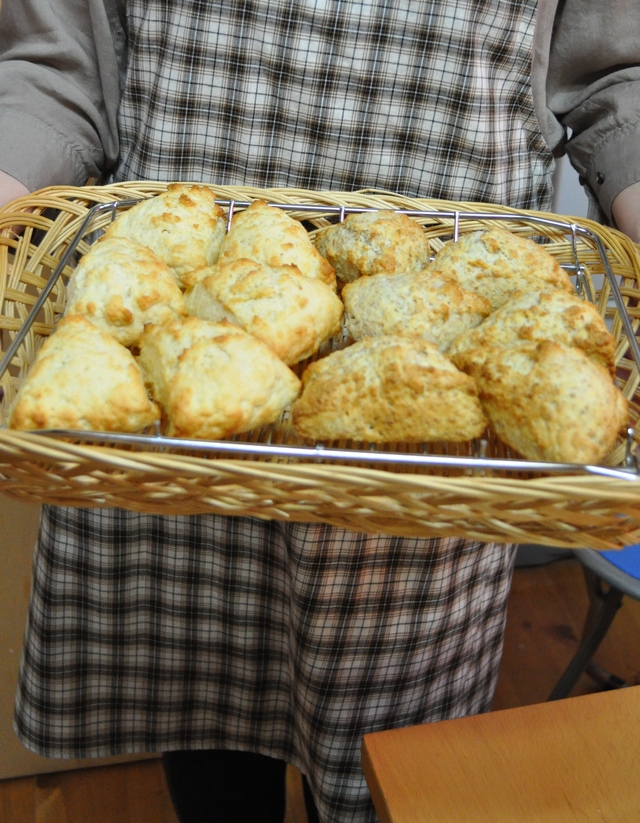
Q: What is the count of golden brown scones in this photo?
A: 12